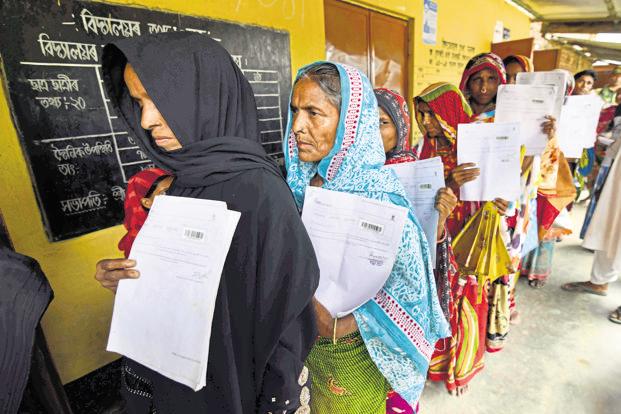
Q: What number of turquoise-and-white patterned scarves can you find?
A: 1